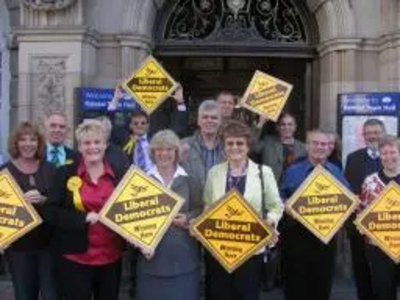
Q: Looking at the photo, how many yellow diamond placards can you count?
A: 7